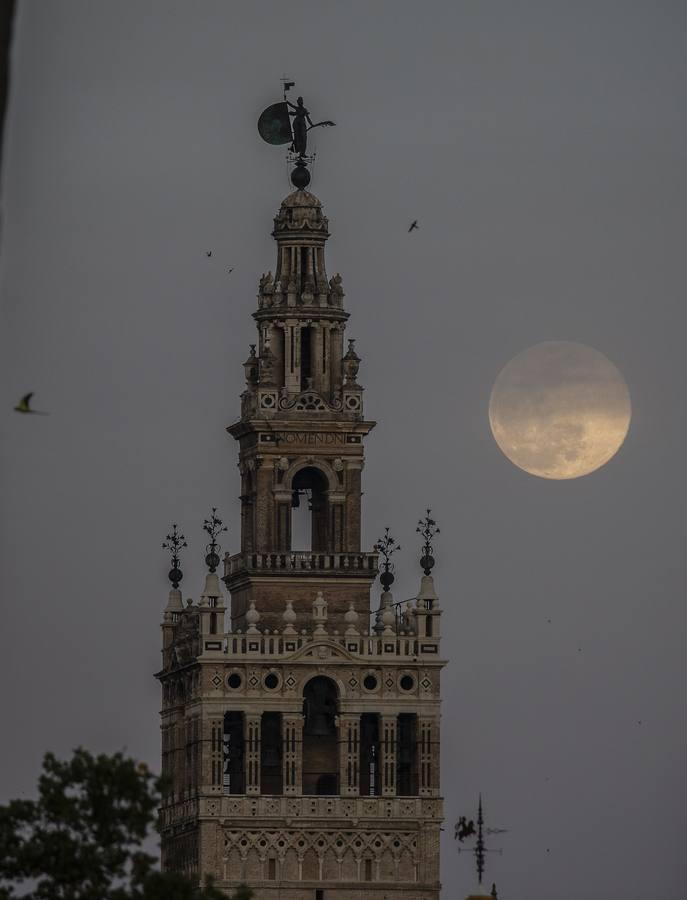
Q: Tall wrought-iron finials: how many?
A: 4